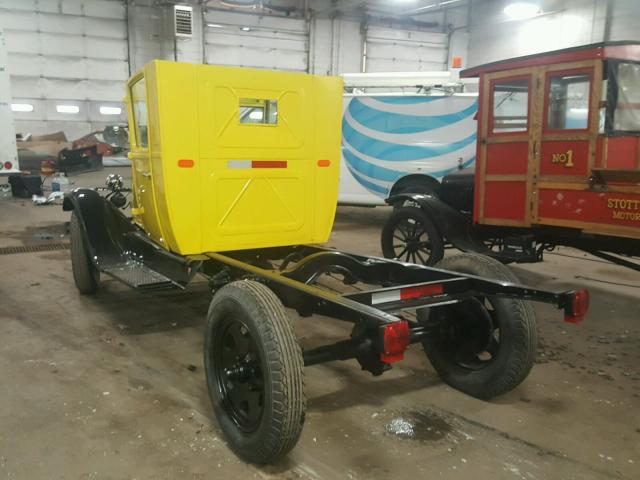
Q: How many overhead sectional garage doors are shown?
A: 3